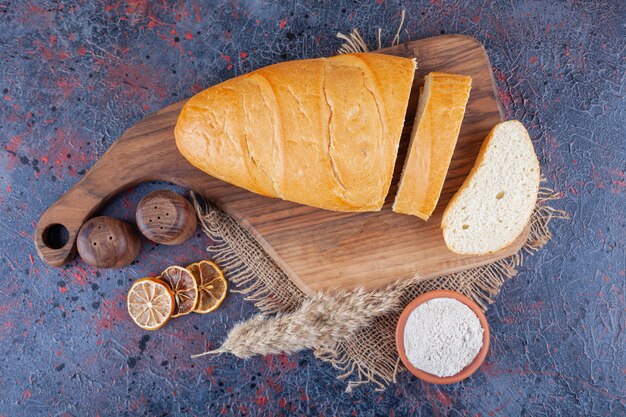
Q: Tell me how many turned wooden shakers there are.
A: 2